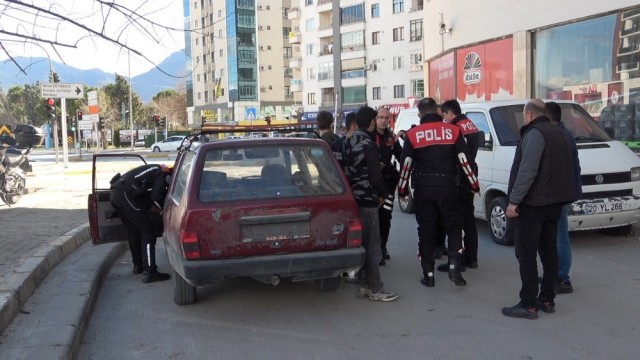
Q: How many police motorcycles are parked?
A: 1